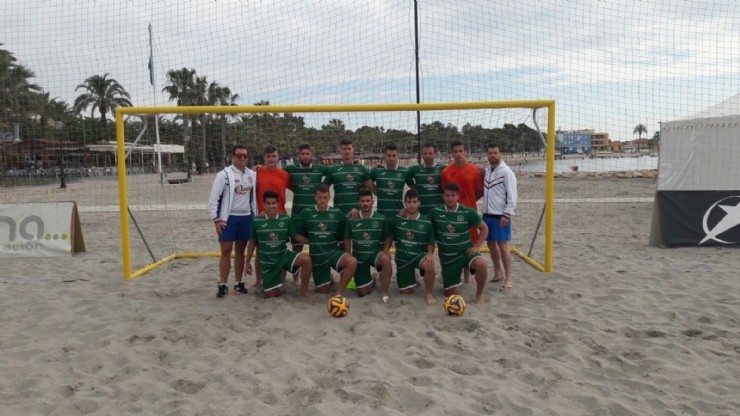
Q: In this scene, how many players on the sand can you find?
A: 11